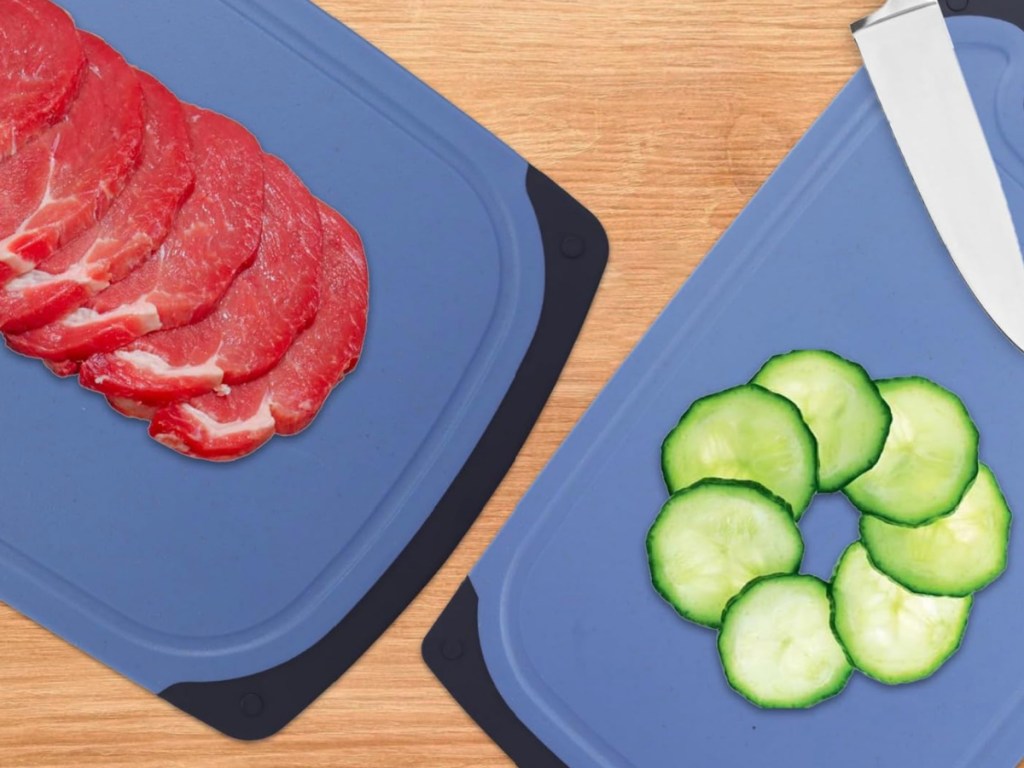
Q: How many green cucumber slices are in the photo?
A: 7